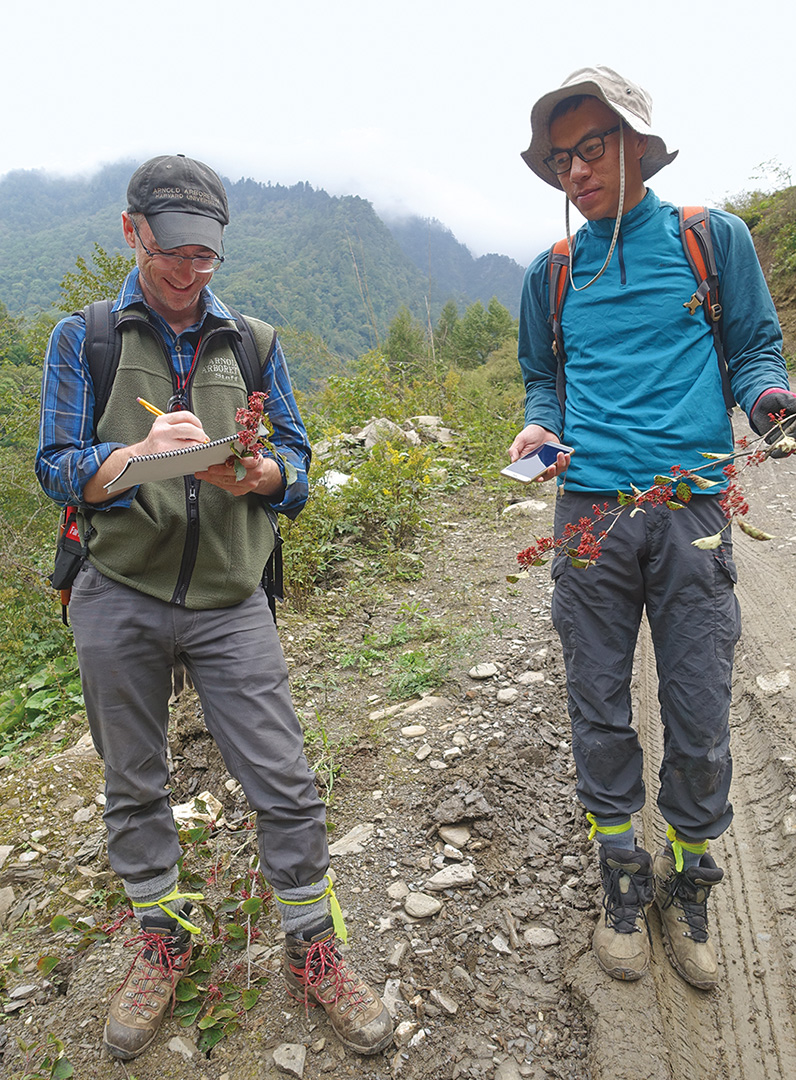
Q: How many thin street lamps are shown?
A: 0